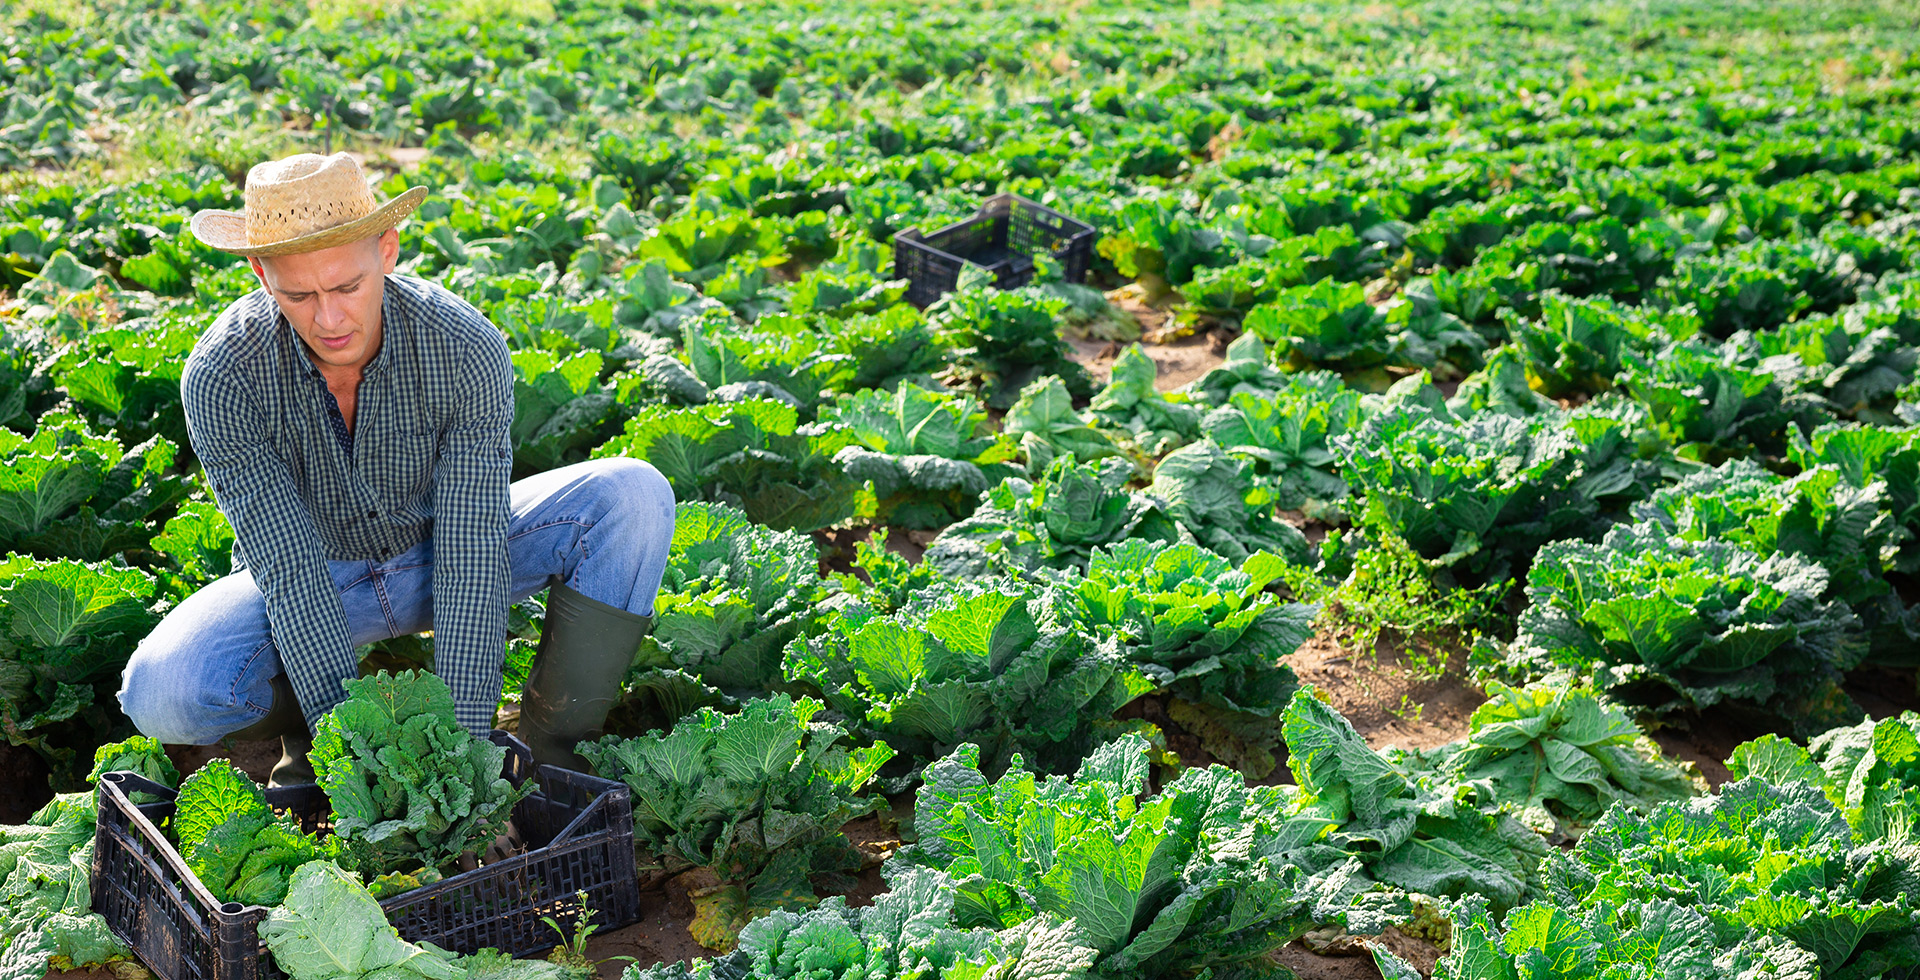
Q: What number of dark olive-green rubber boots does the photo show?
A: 2